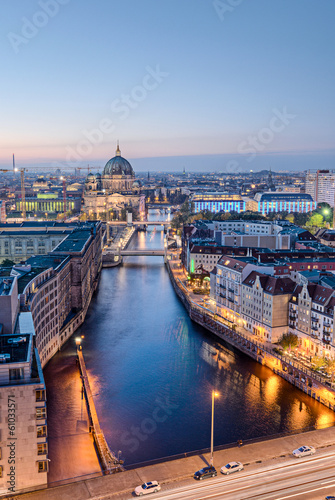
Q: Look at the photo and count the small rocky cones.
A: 0